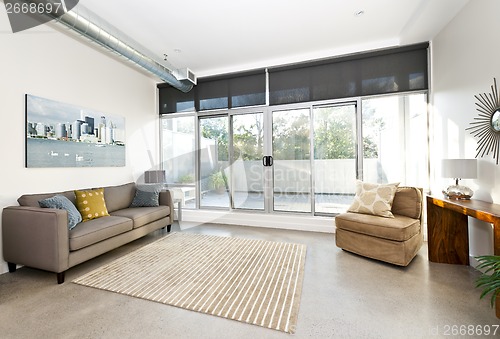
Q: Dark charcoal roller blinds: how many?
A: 2